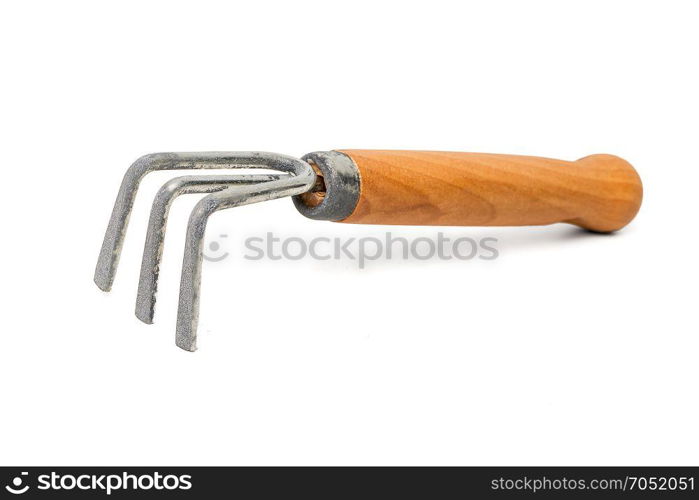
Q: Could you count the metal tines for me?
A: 3